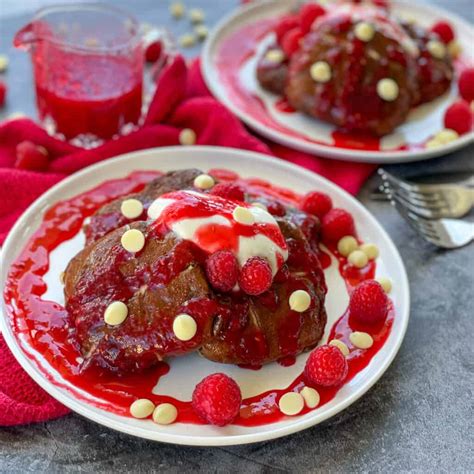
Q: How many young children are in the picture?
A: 0